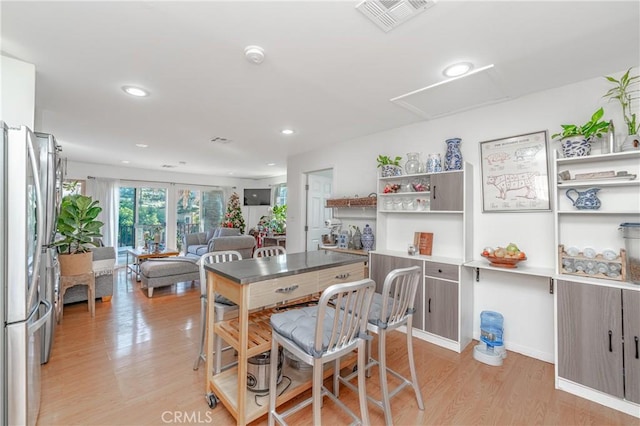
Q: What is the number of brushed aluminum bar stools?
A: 4